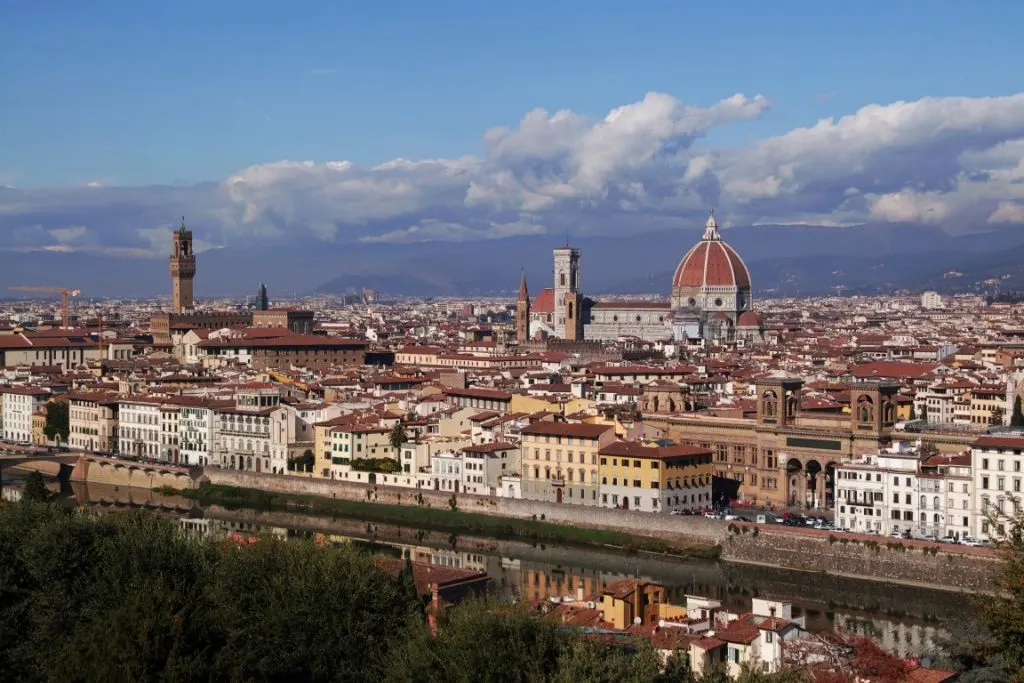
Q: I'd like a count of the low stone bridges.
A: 1